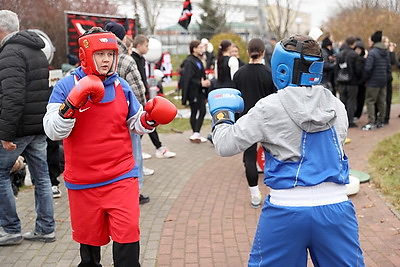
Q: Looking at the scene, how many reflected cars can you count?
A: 0